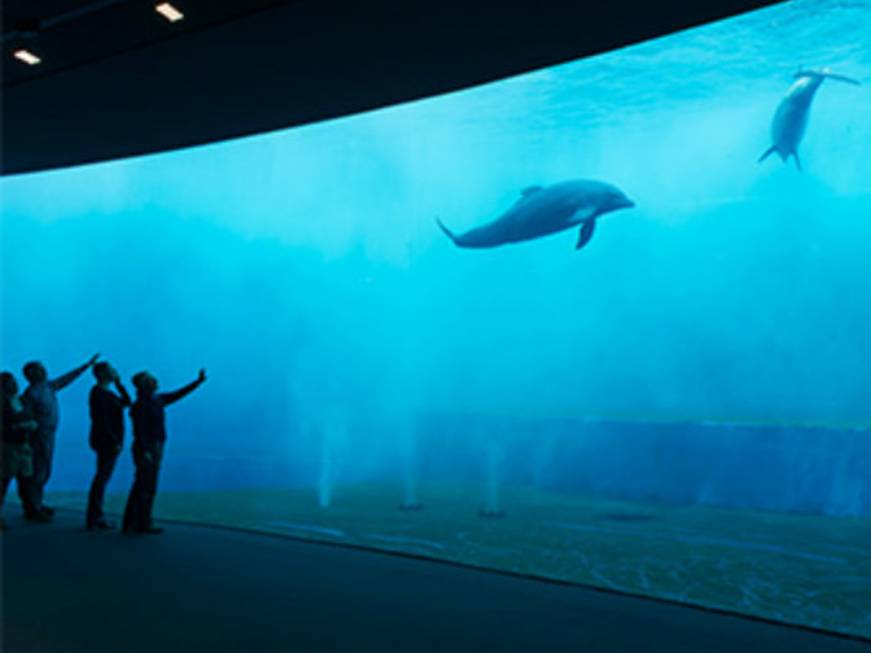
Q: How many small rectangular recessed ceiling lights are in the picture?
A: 2